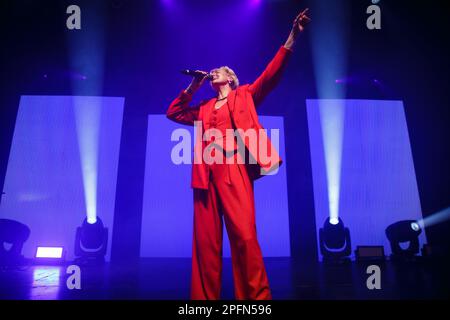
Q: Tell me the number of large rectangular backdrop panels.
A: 3